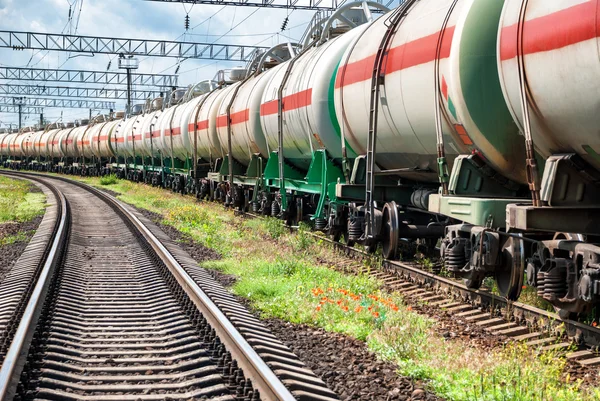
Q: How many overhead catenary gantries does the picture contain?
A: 6